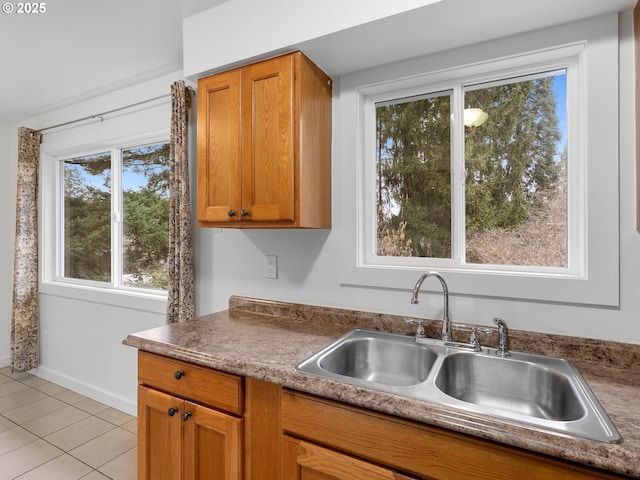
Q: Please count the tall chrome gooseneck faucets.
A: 1